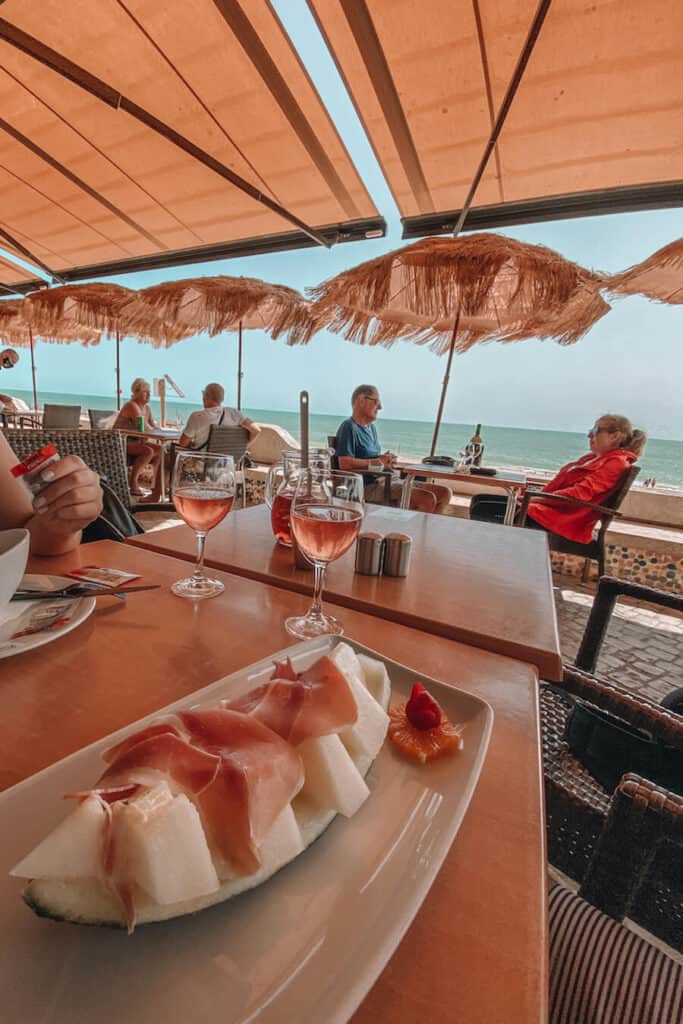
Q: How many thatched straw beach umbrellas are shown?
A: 5